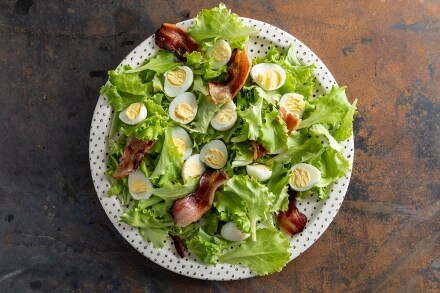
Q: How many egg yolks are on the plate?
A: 12